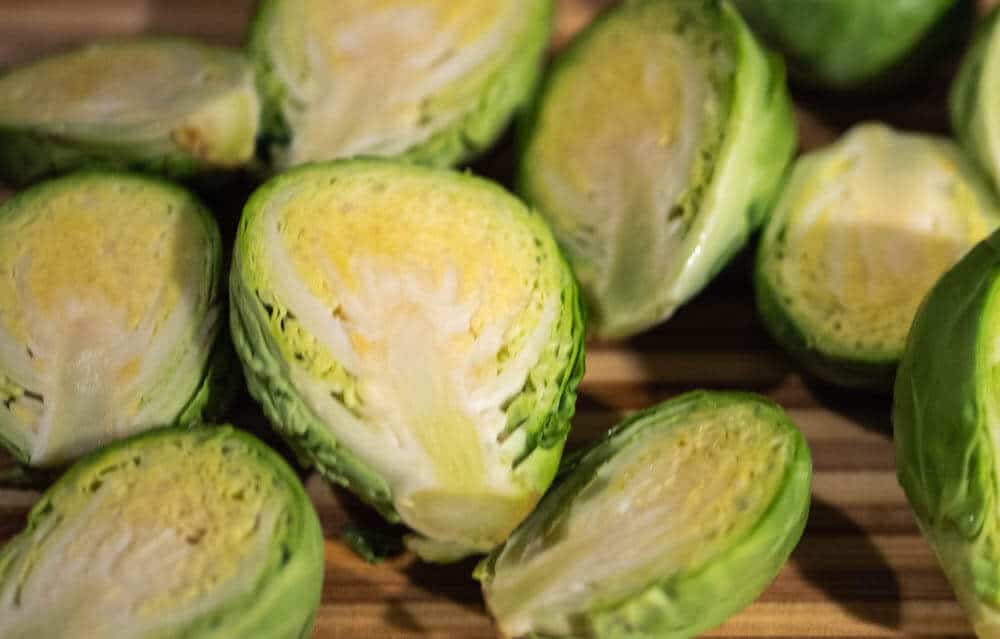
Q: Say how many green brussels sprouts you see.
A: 11